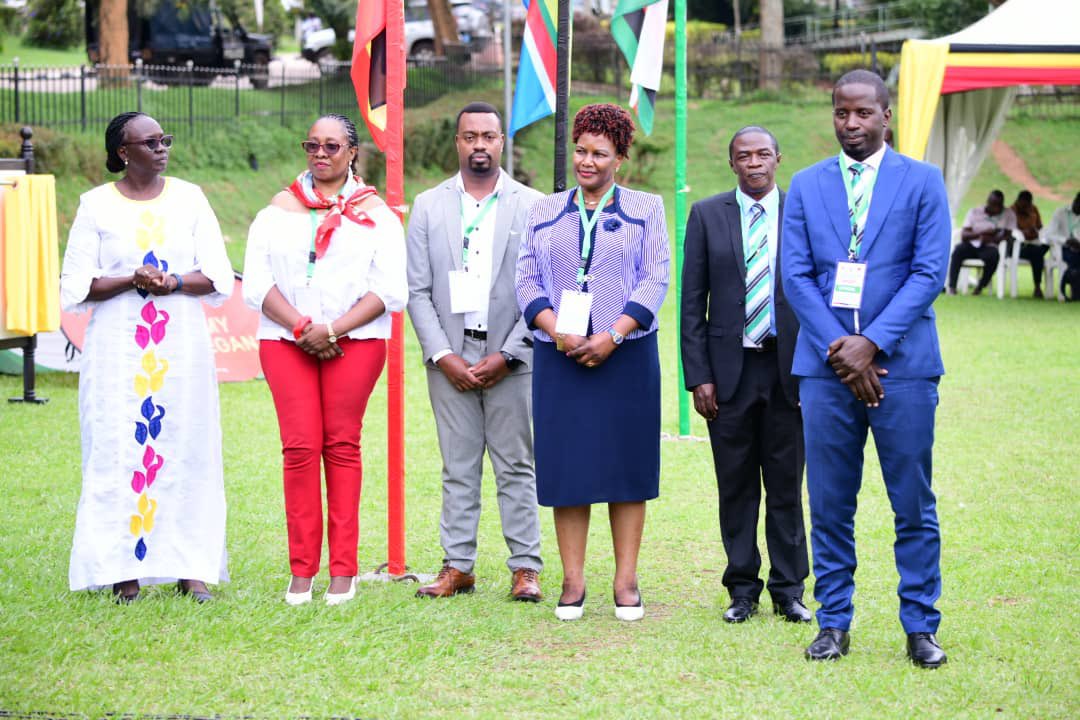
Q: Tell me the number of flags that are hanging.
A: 3